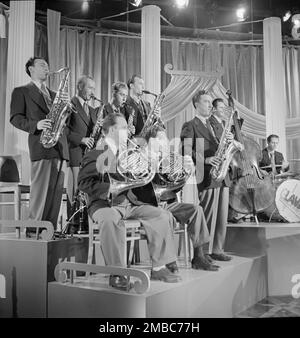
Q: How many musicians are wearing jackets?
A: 9